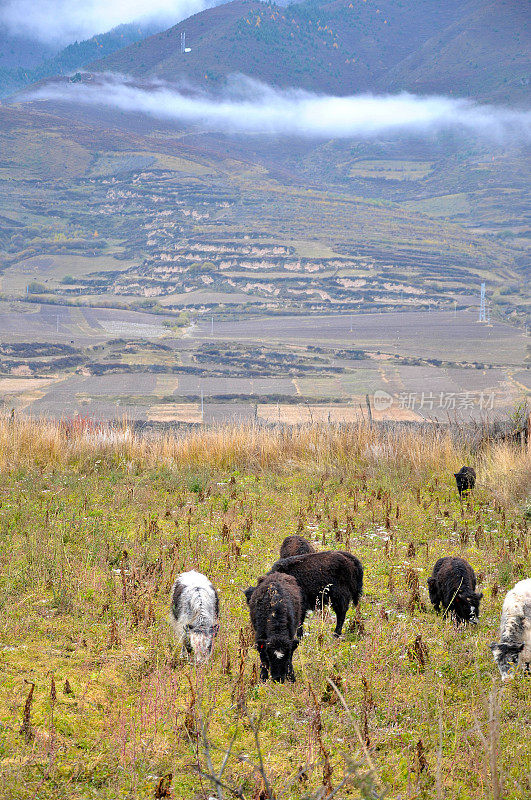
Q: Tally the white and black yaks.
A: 2